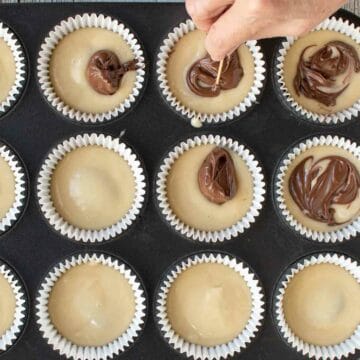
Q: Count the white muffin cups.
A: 12